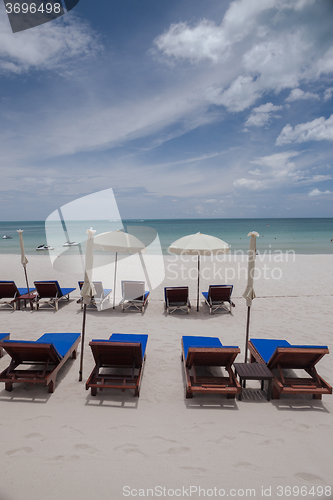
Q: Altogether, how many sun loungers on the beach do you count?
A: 11